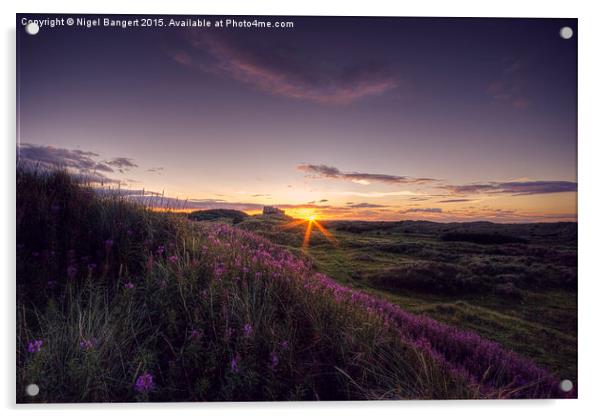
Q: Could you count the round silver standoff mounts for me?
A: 4